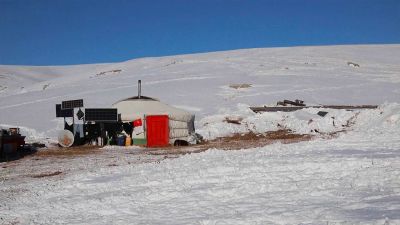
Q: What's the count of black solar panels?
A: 3